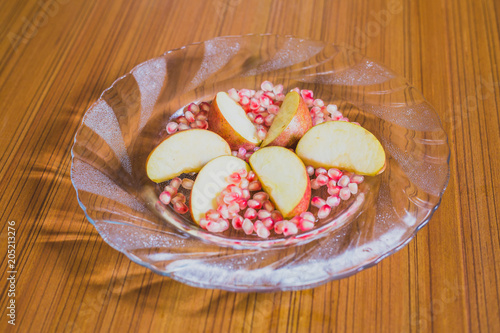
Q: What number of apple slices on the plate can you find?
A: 6